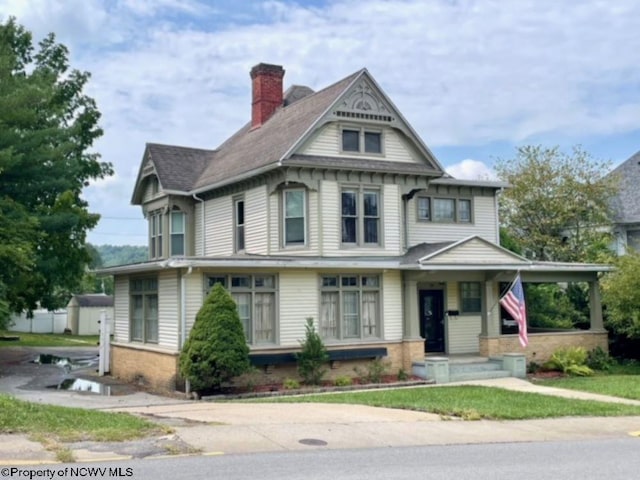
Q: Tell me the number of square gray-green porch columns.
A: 3